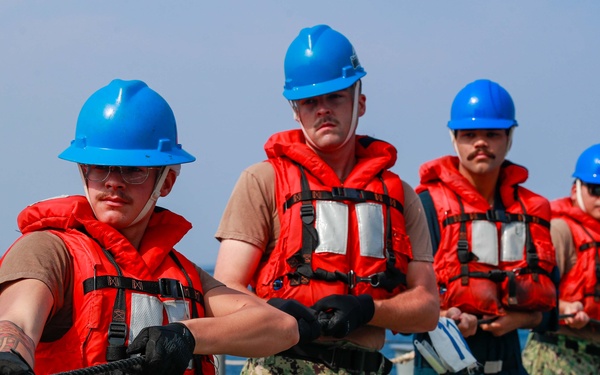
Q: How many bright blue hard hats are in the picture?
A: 4